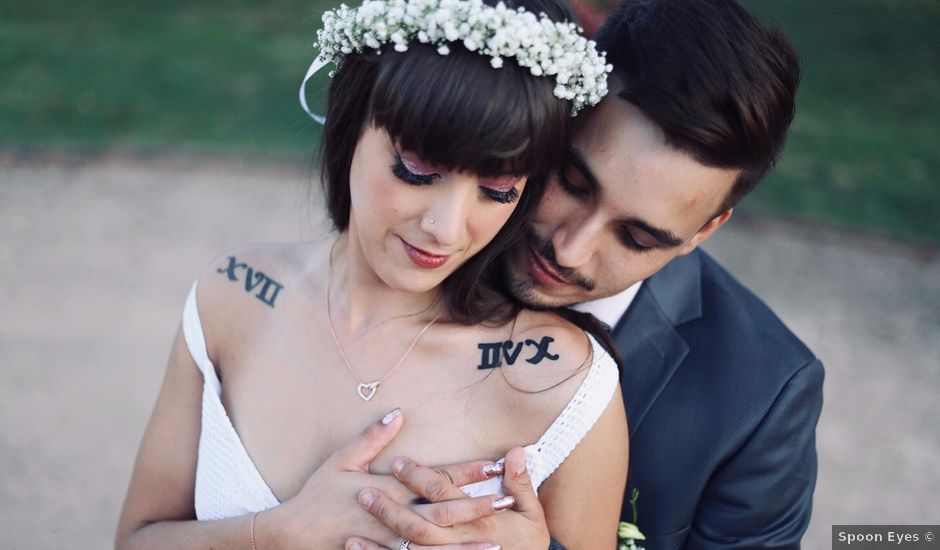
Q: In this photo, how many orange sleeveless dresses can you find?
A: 0